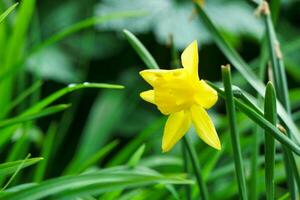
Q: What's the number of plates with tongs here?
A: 0